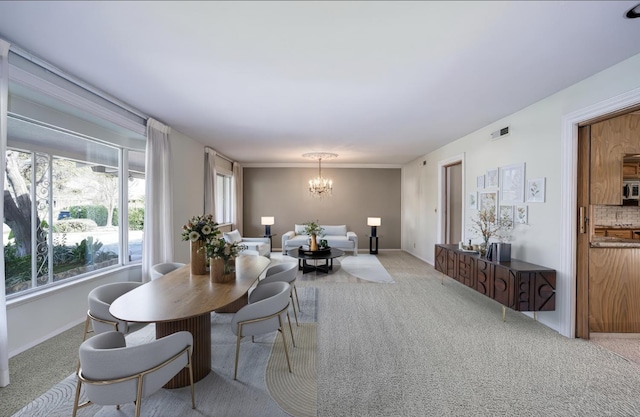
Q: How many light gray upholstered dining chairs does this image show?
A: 5